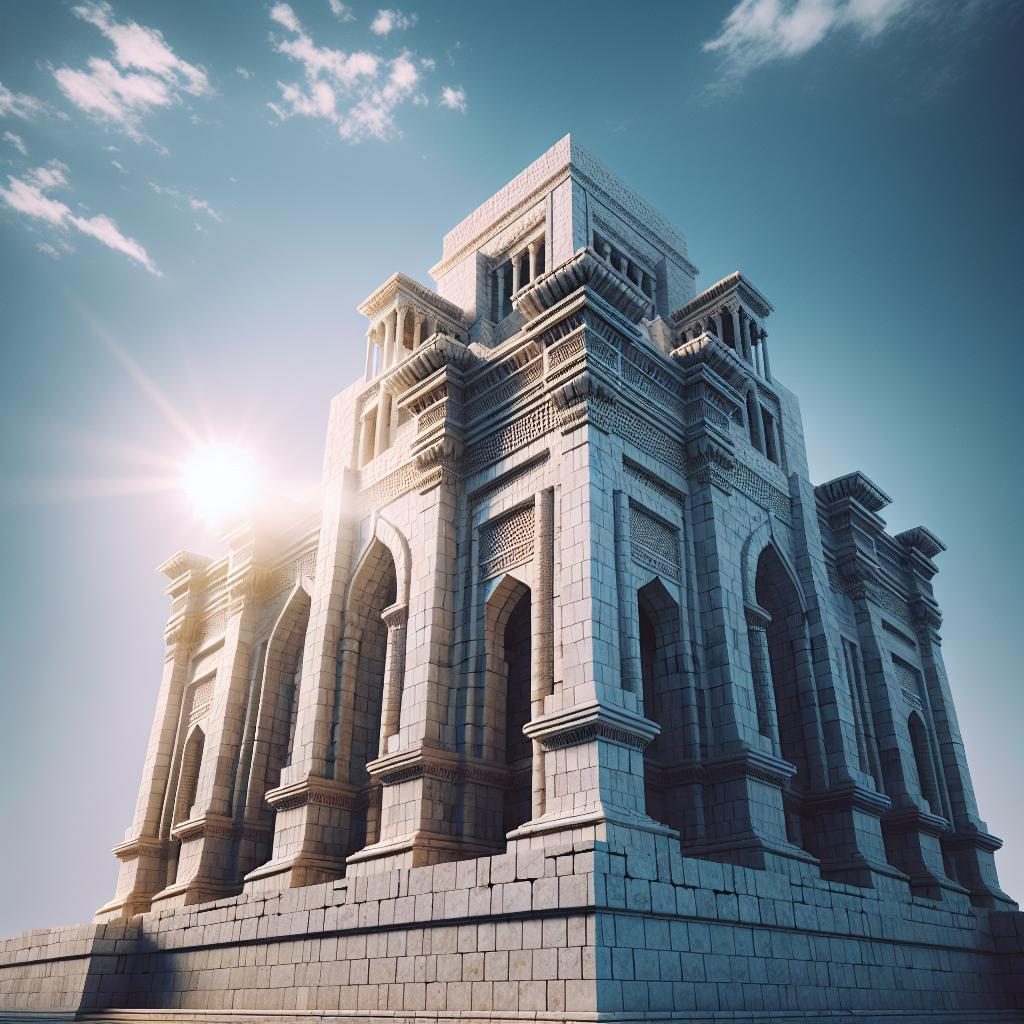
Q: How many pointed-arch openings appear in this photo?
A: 7